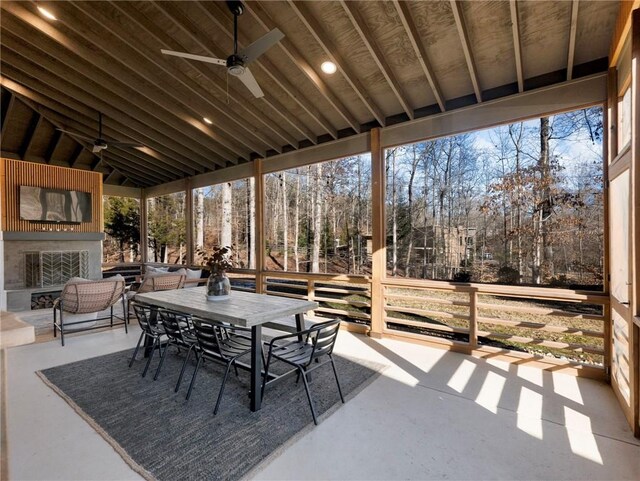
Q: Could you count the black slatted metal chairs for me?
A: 4